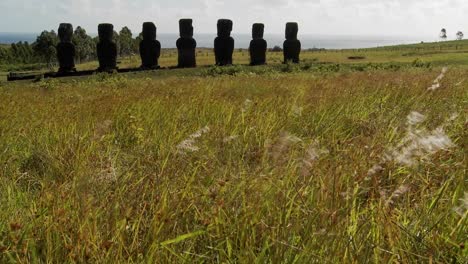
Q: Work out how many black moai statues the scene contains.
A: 7